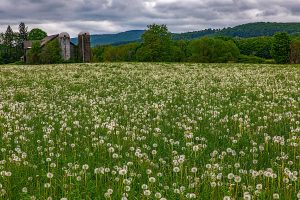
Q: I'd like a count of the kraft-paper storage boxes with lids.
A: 0